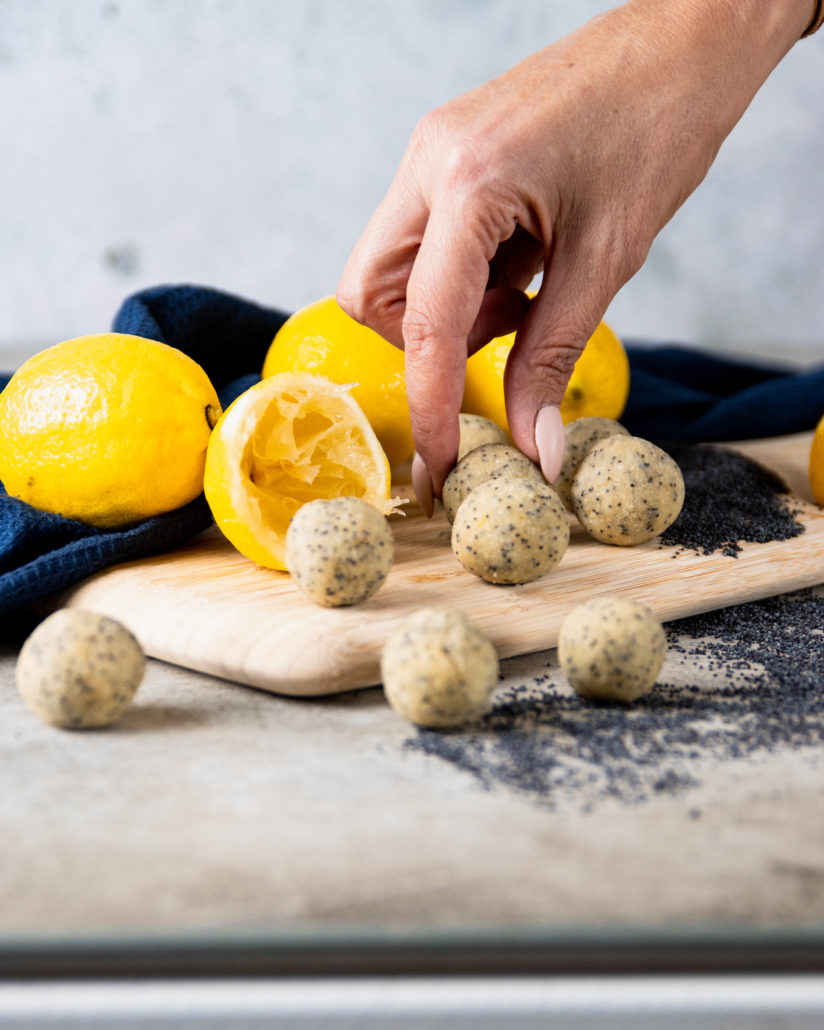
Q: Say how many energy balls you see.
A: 9